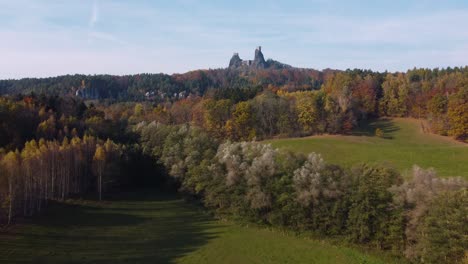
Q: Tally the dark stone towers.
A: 2